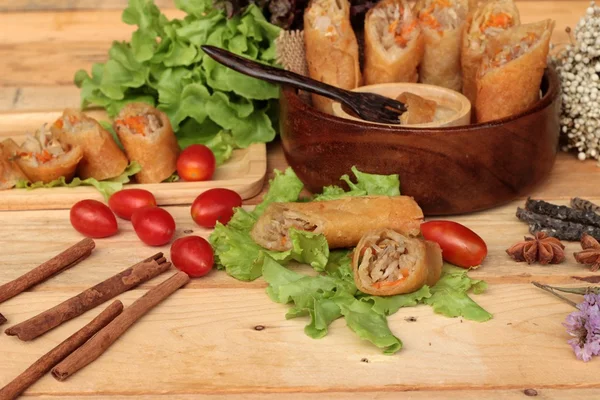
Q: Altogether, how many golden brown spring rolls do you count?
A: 11